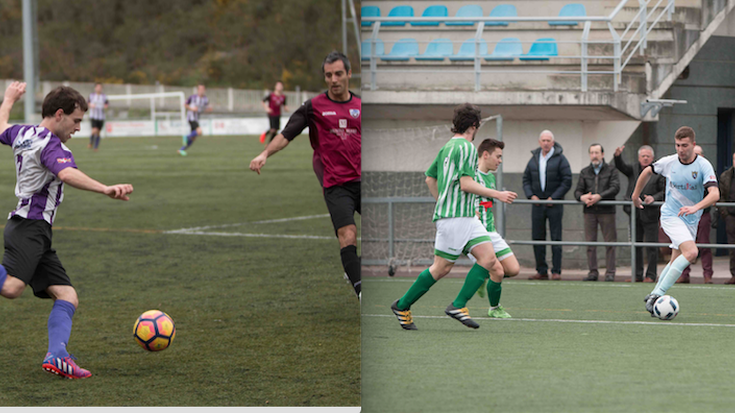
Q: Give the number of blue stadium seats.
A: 12